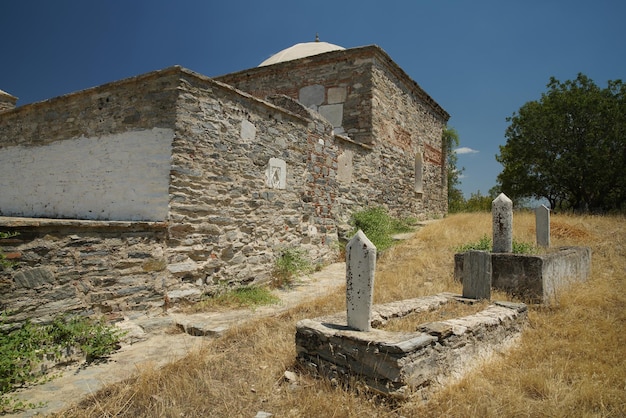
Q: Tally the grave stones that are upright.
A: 4